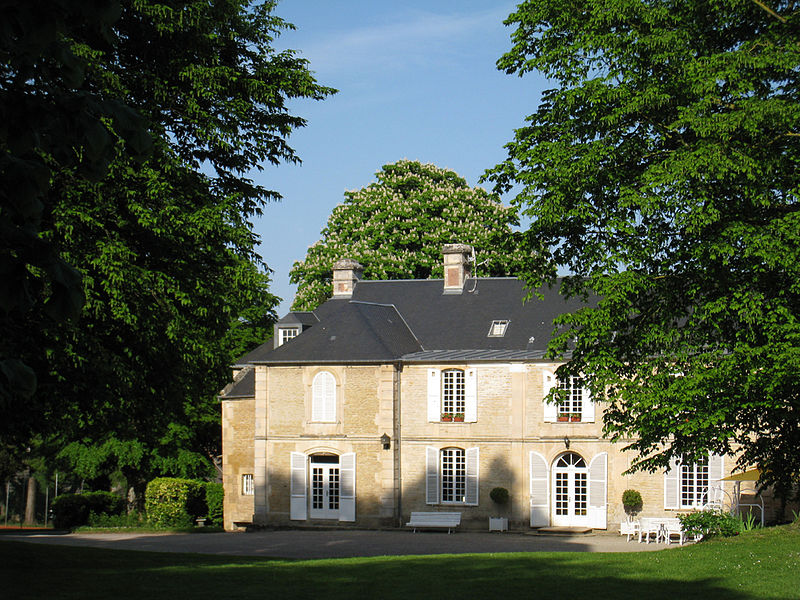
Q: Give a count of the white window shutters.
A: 14